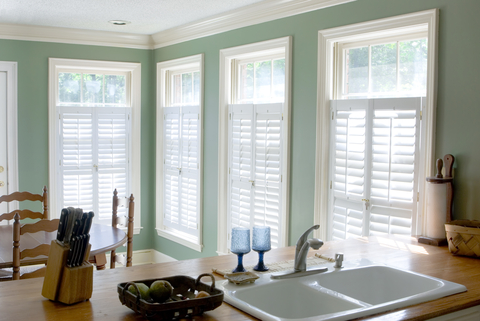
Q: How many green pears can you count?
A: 2